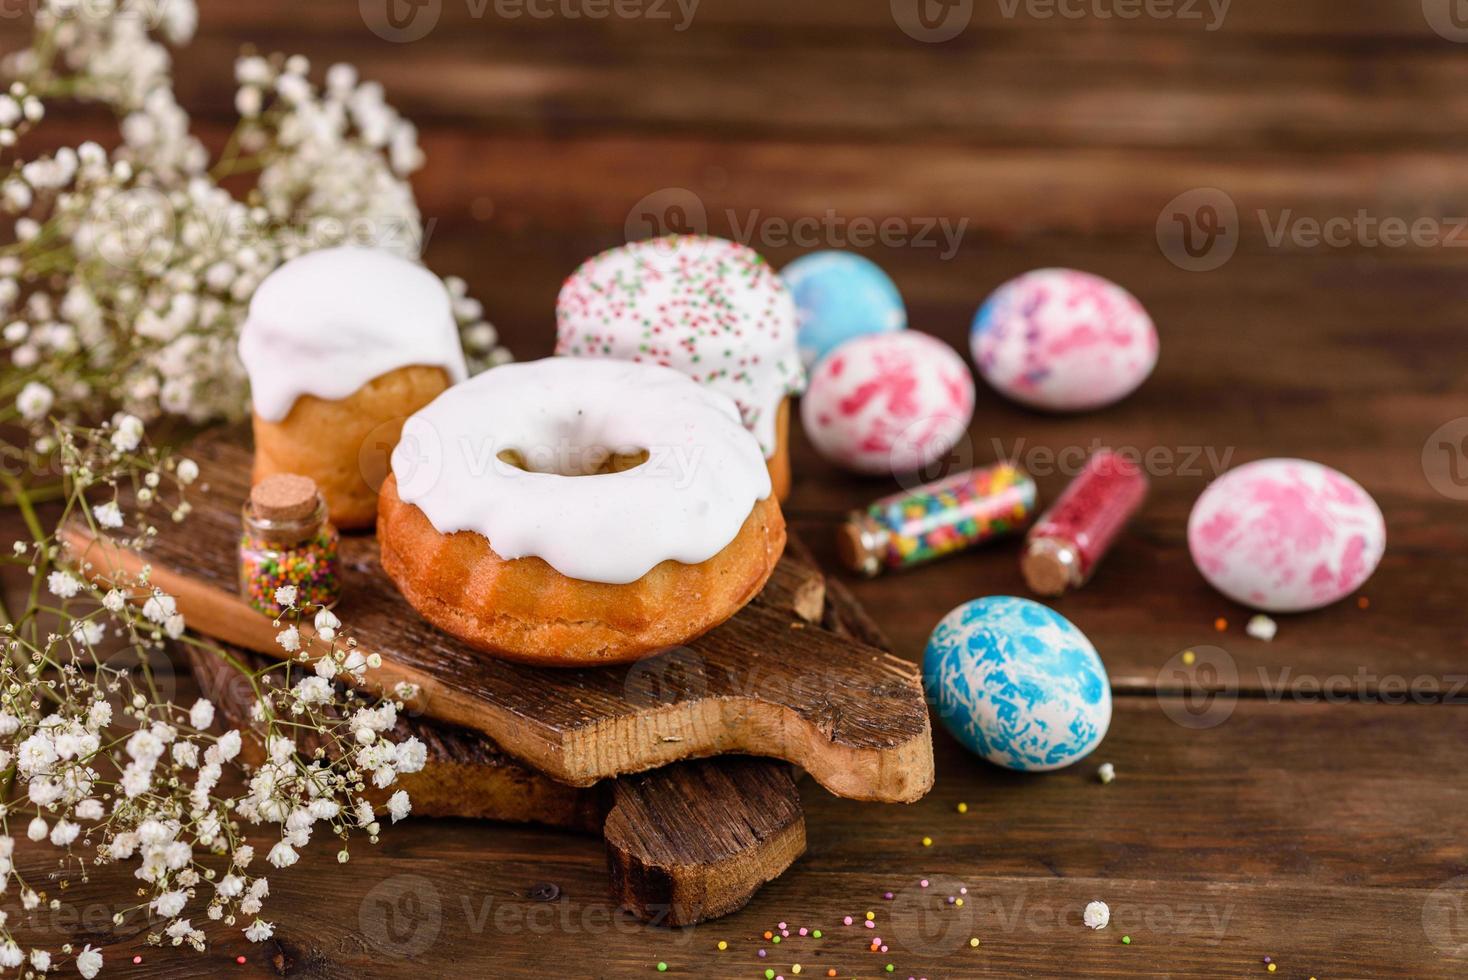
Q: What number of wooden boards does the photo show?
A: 2